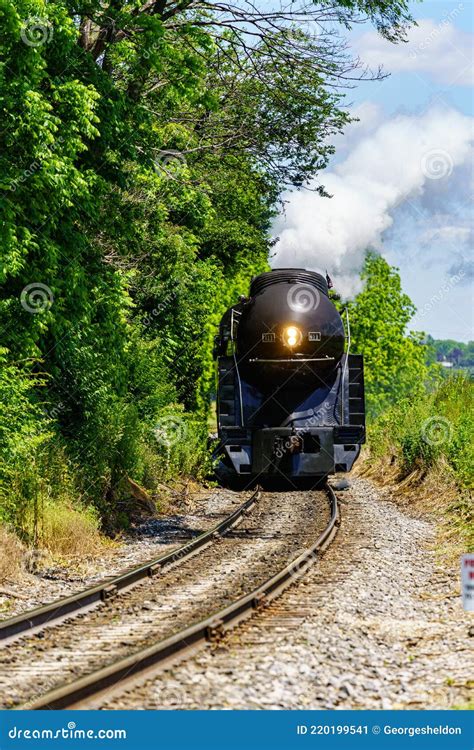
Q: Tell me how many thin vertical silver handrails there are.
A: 2